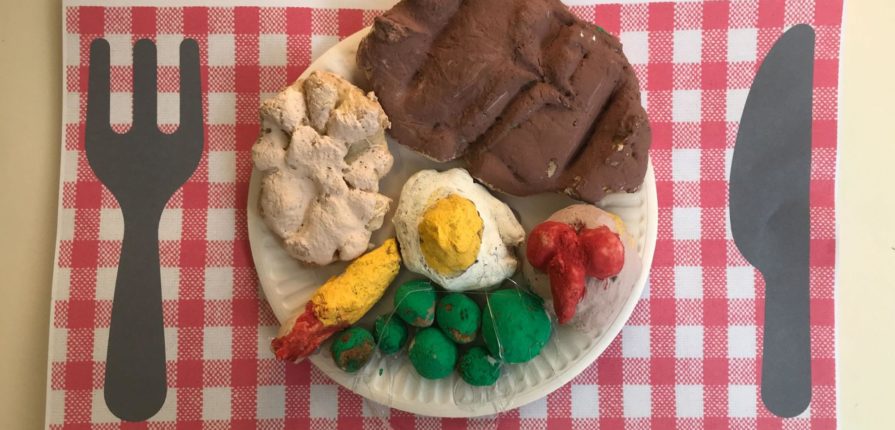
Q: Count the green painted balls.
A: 7